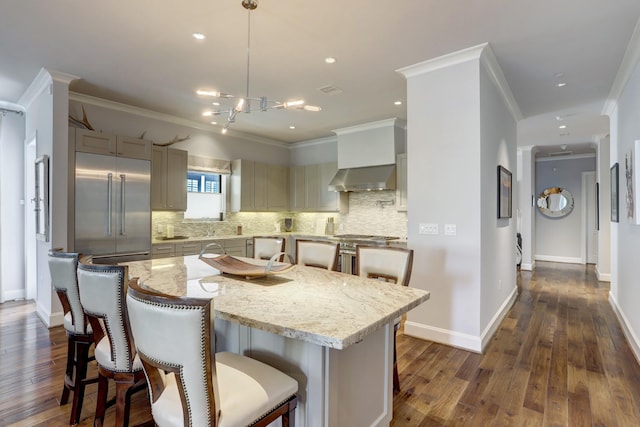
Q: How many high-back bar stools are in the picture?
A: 6